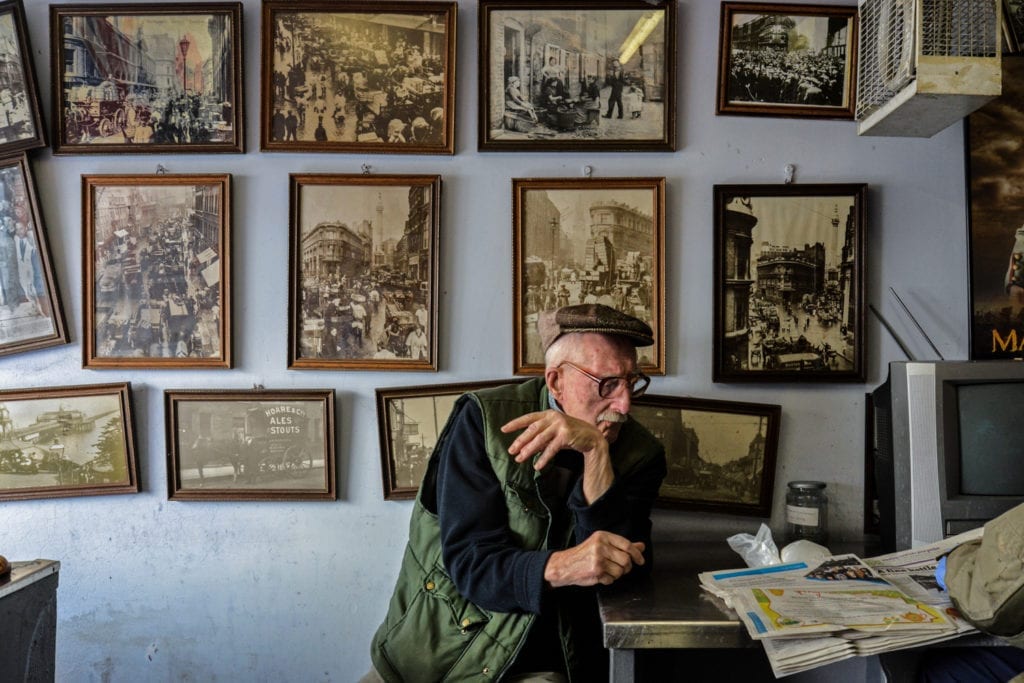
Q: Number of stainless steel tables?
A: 1